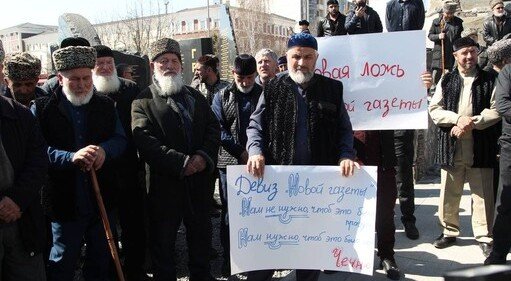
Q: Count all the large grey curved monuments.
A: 1